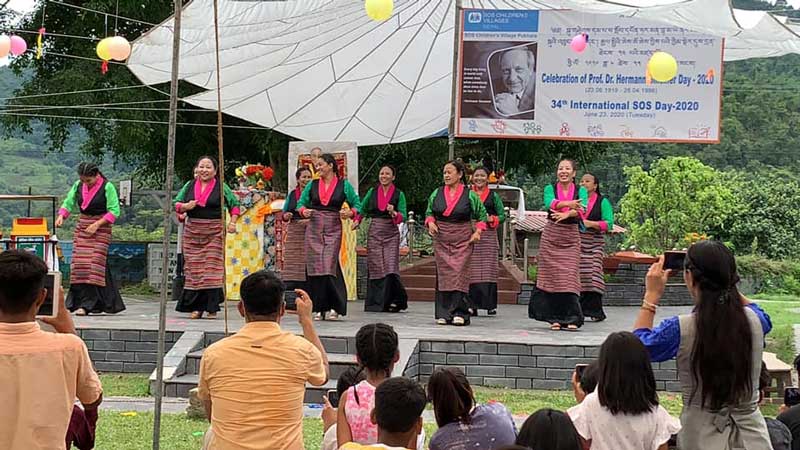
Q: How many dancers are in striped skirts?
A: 9